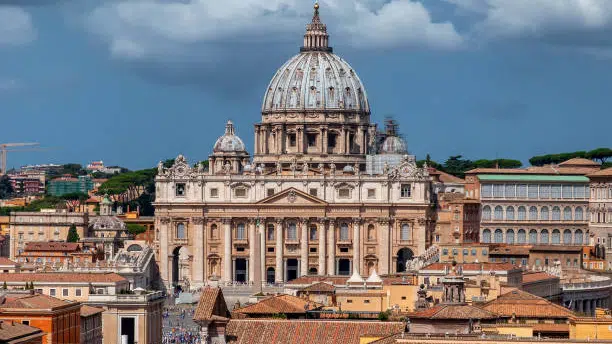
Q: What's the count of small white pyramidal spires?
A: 2